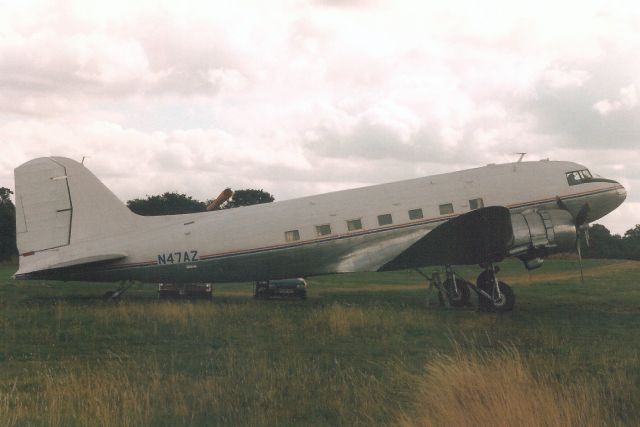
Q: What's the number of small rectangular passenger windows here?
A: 7